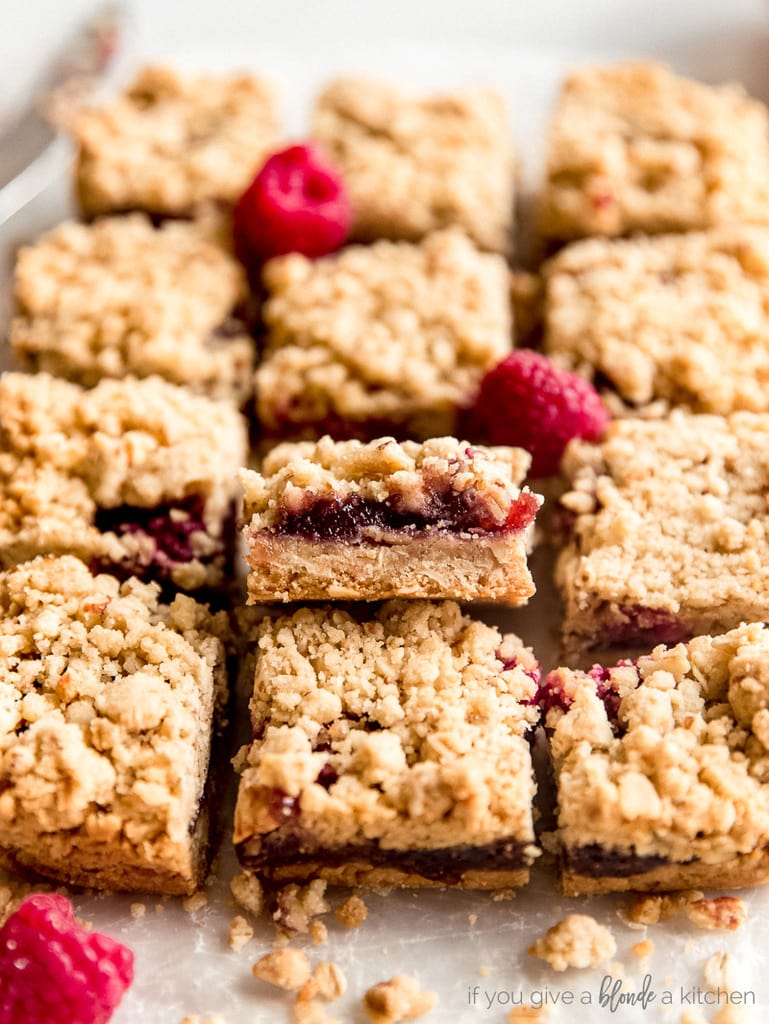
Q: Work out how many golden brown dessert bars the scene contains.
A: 12